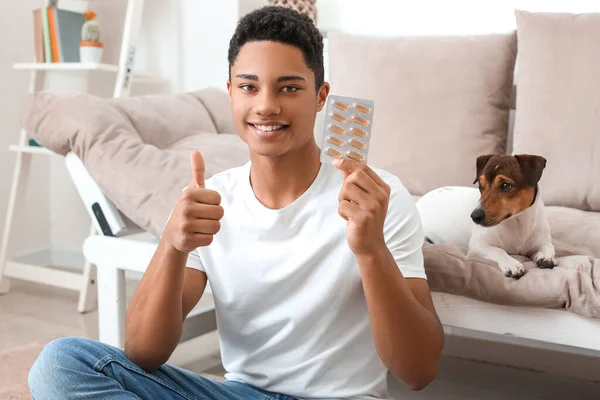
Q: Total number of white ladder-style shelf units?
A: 1